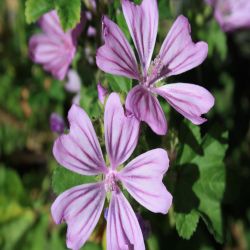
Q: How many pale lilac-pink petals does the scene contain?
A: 10